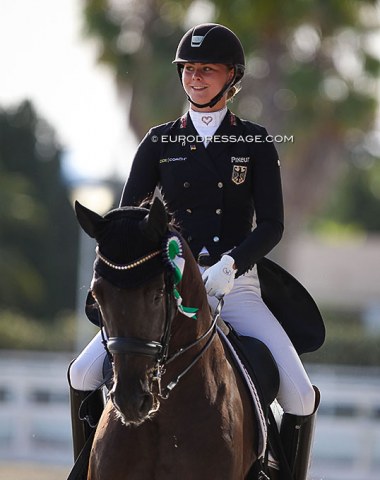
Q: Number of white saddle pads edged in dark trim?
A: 1